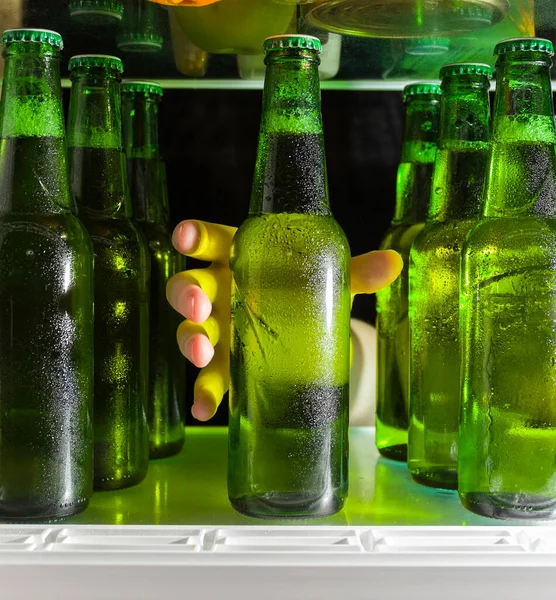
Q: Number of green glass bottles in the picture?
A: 7